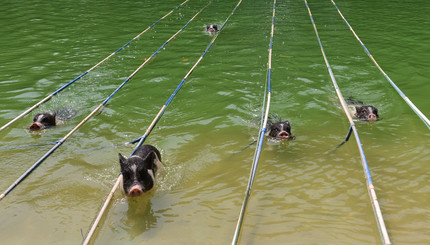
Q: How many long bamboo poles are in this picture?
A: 6